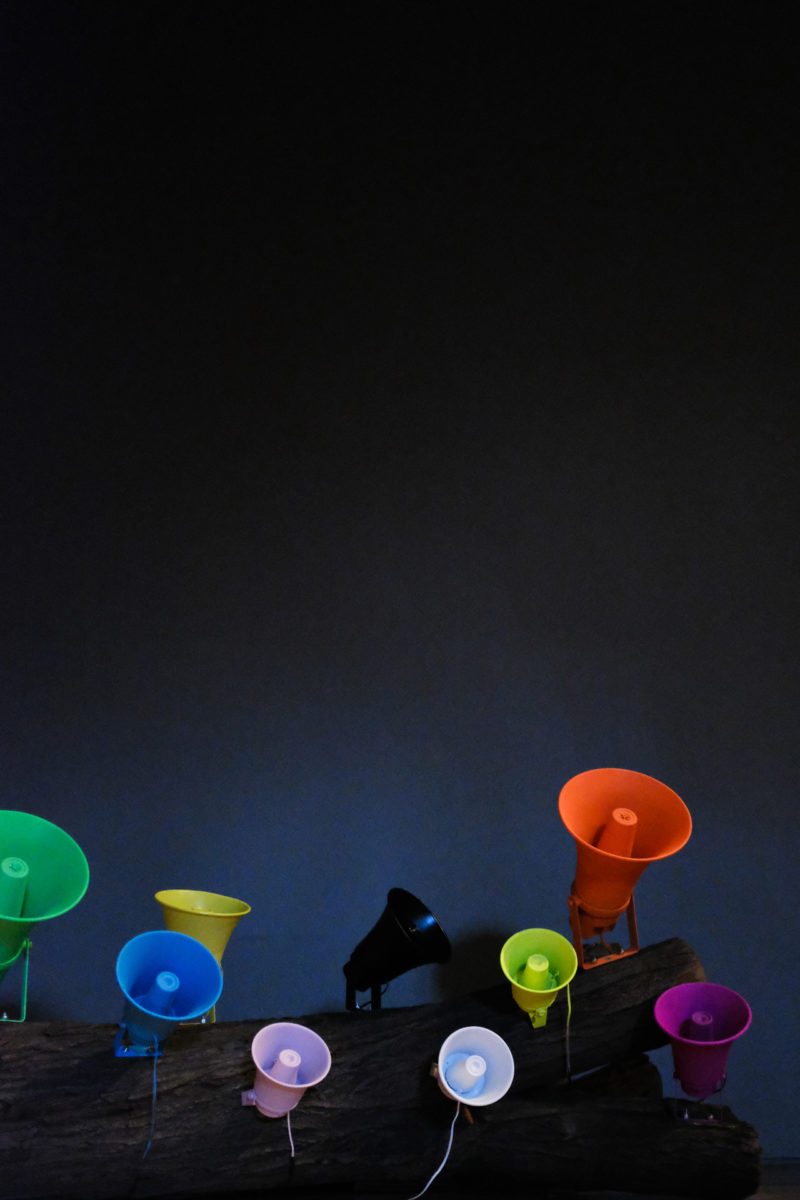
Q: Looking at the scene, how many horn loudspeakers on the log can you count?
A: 9